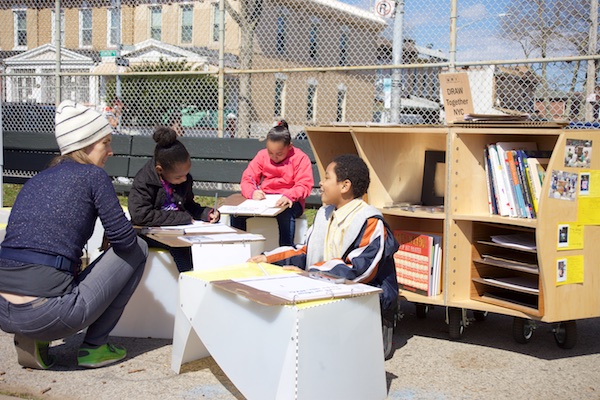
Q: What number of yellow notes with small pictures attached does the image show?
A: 3